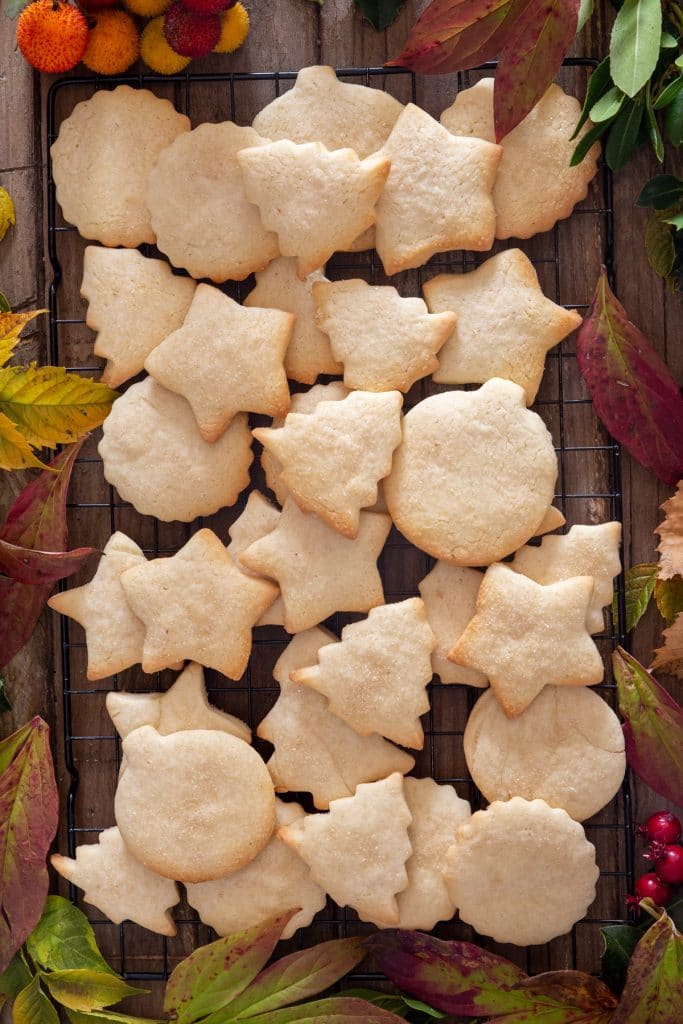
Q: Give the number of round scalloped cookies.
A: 8